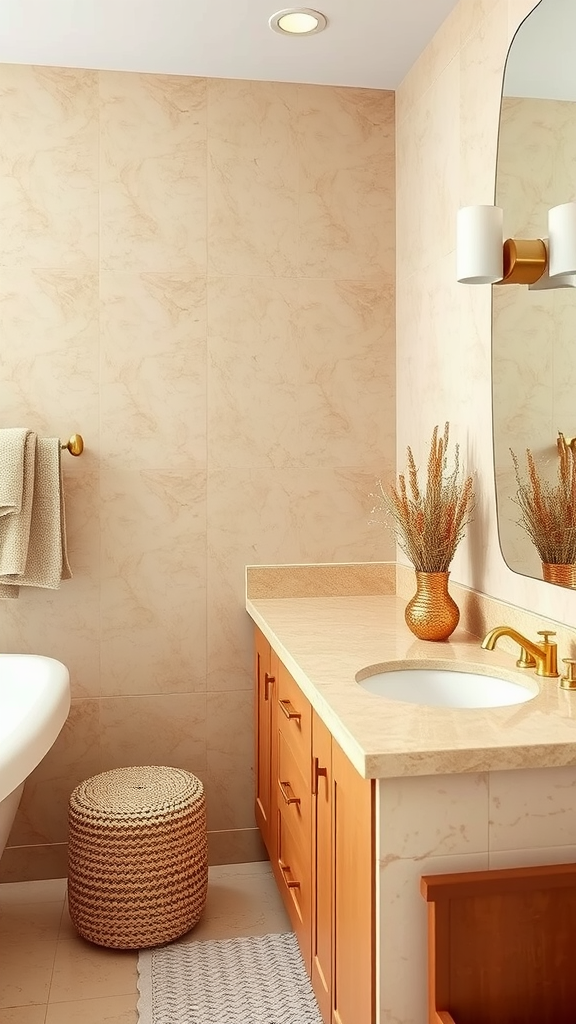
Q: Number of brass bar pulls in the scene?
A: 5